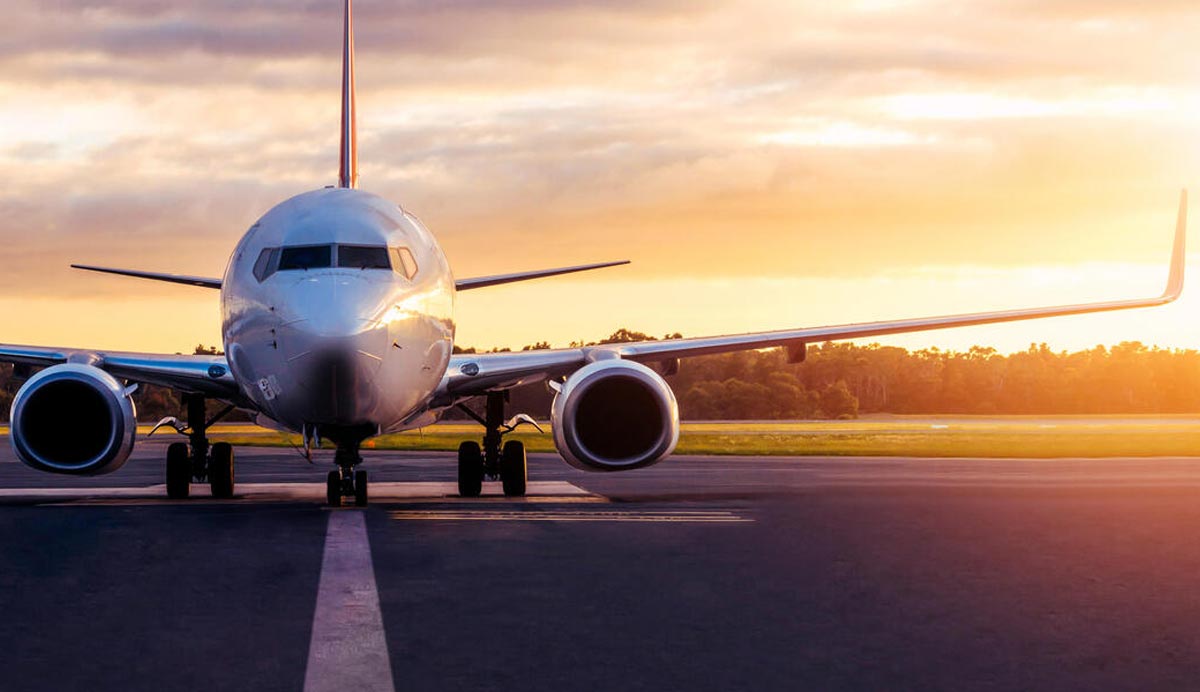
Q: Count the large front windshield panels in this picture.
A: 2